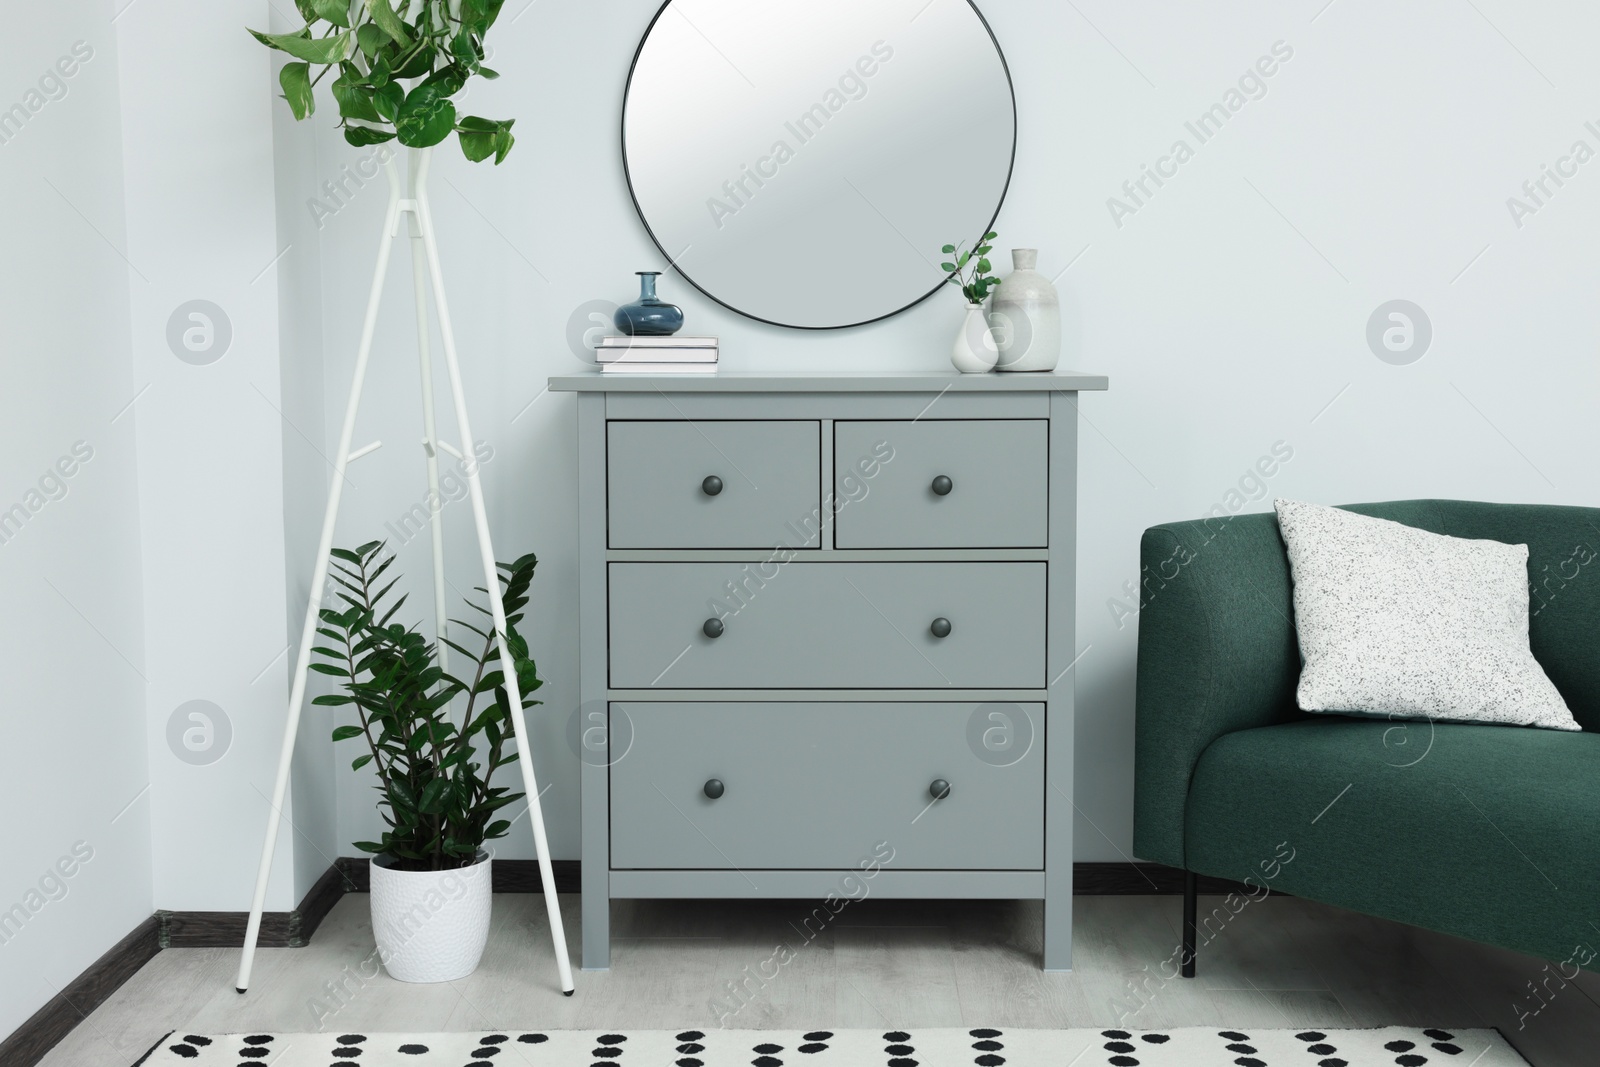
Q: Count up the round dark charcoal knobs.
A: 6